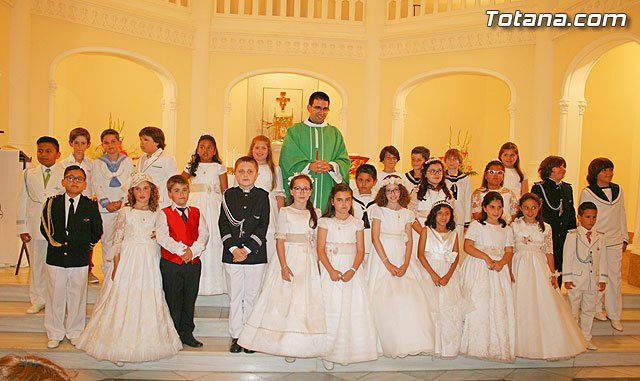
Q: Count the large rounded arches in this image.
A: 4